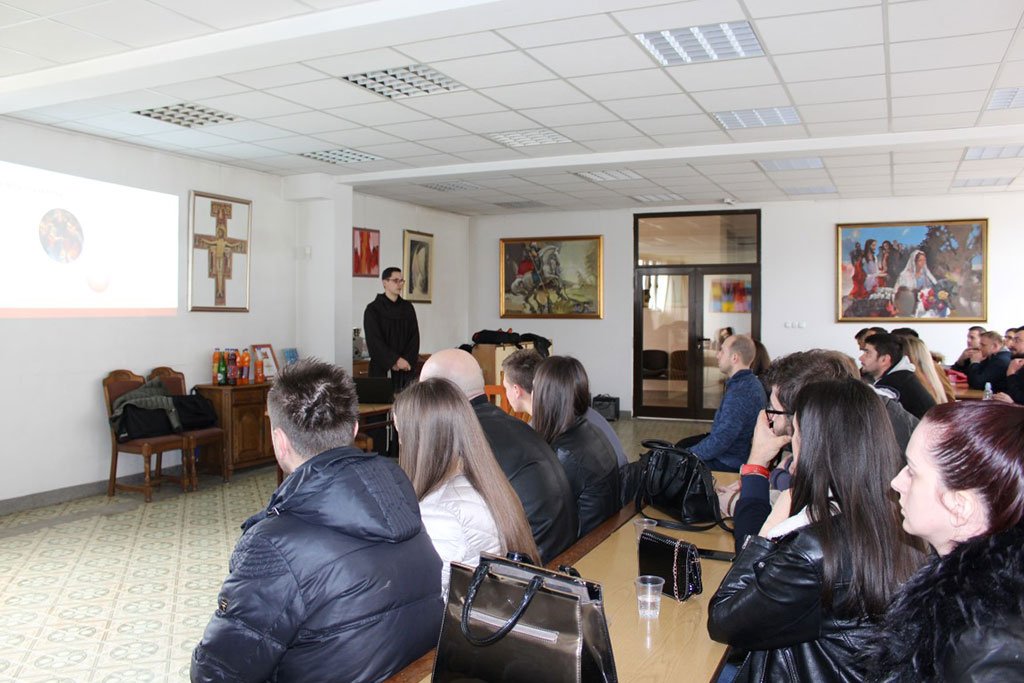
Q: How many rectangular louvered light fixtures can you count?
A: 15